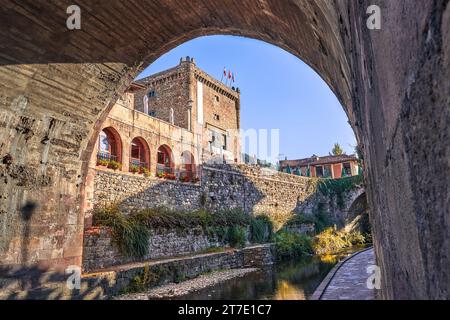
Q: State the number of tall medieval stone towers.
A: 1